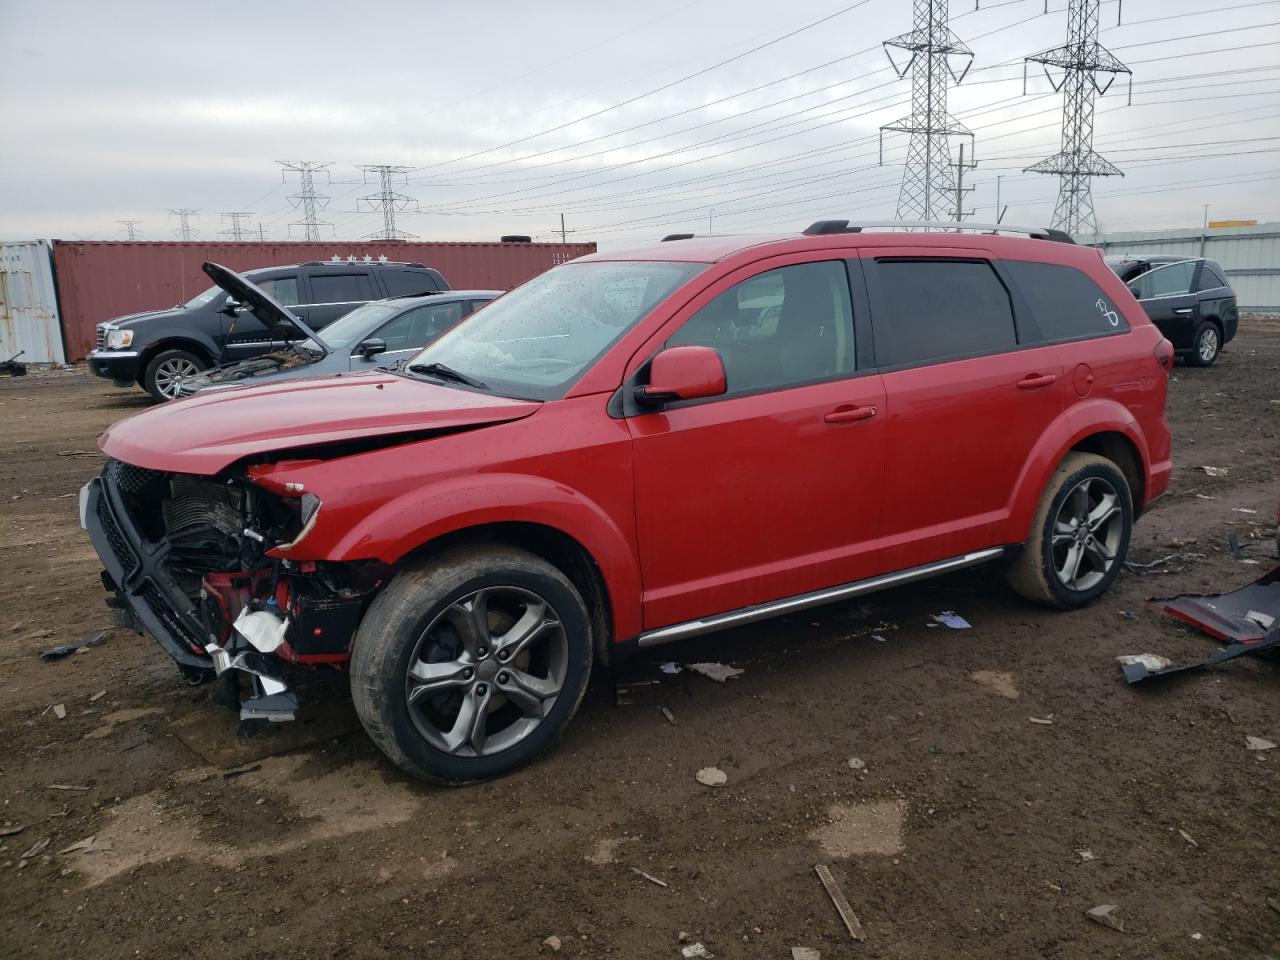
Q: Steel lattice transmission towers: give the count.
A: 7